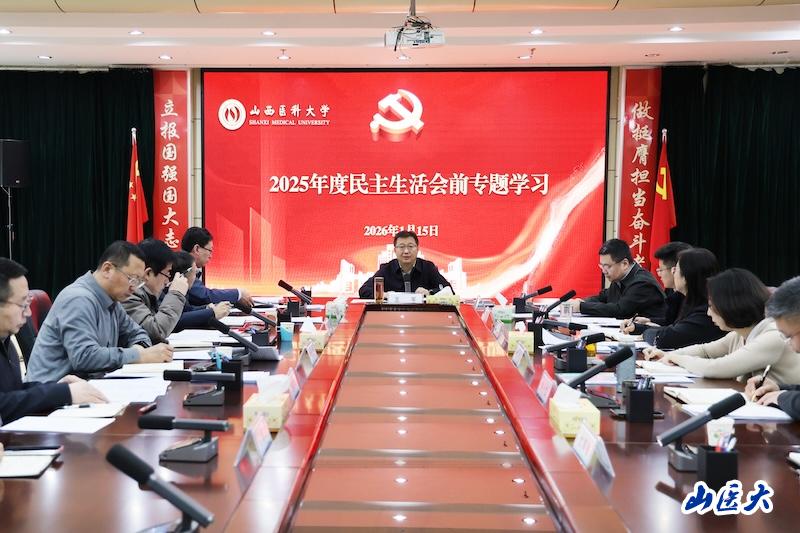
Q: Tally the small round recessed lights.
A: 12